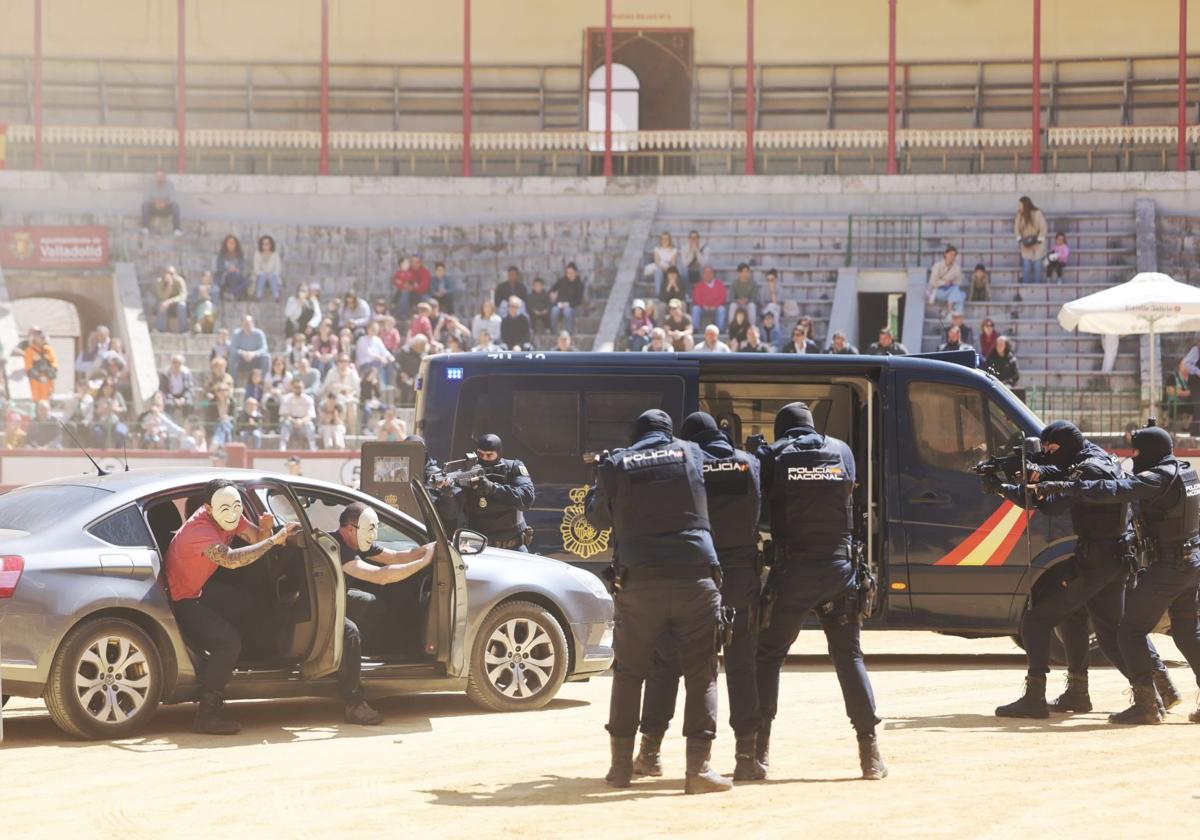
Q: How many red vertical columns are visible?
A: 9